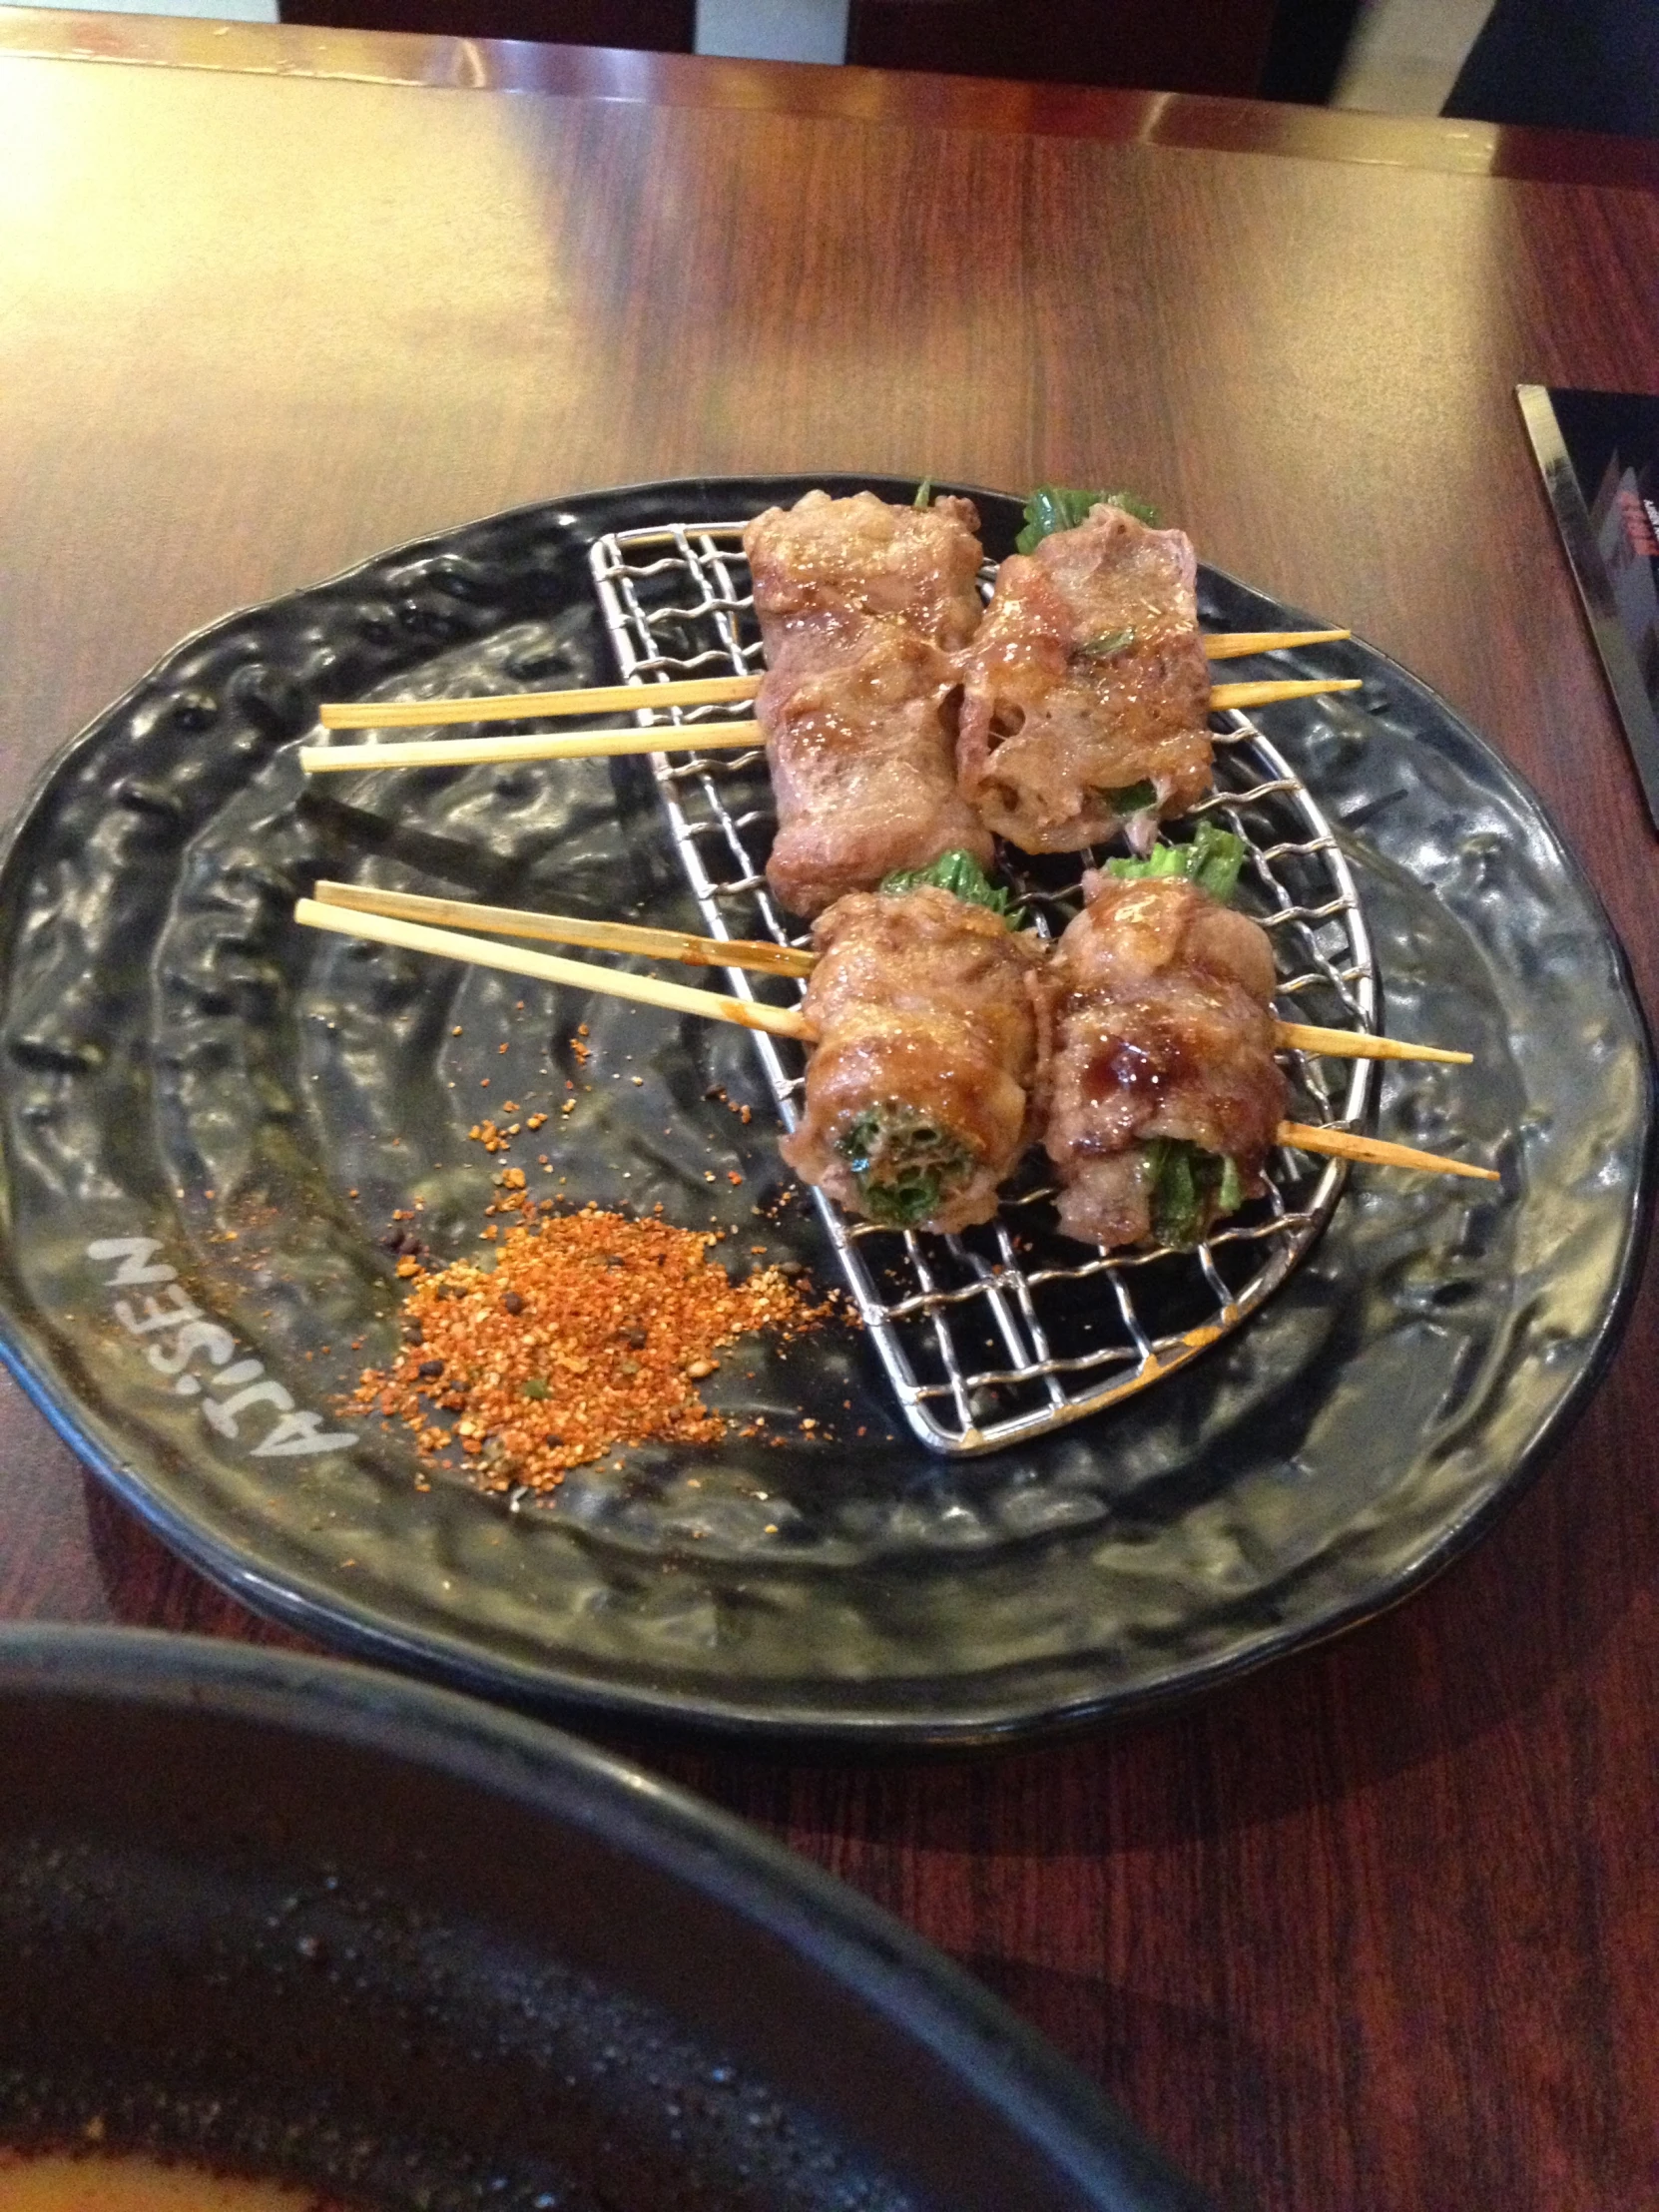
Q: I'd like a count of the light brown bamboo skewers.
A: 4